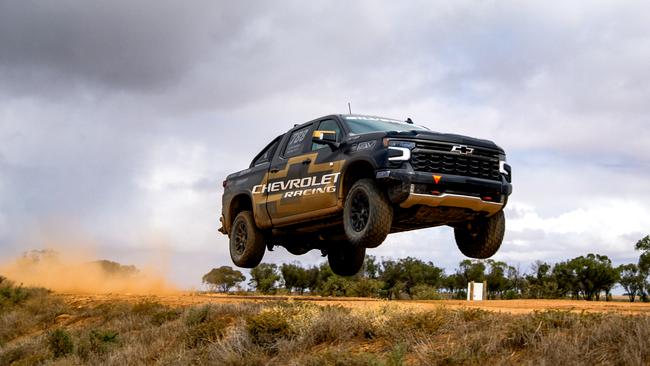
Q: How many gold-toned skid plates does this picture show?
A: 1